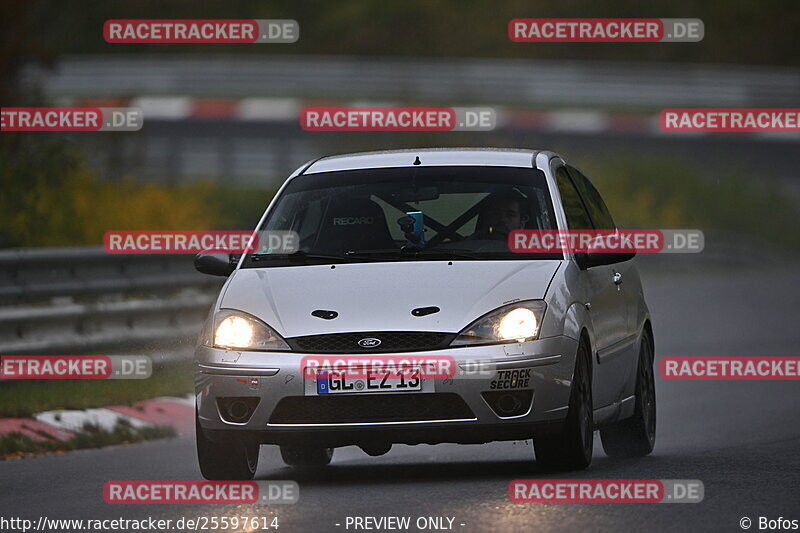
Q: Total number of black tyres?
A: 4